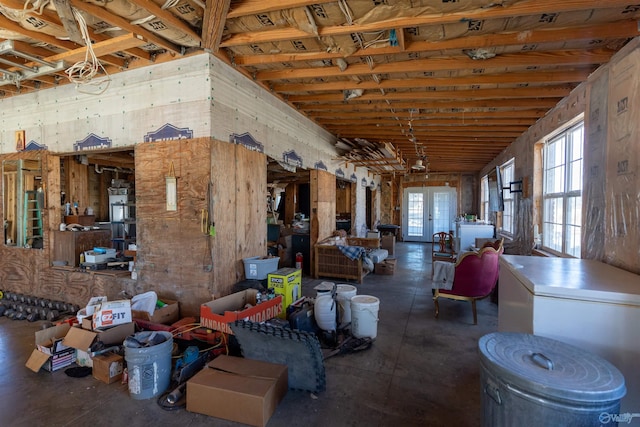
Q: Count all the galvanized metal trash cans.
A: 1